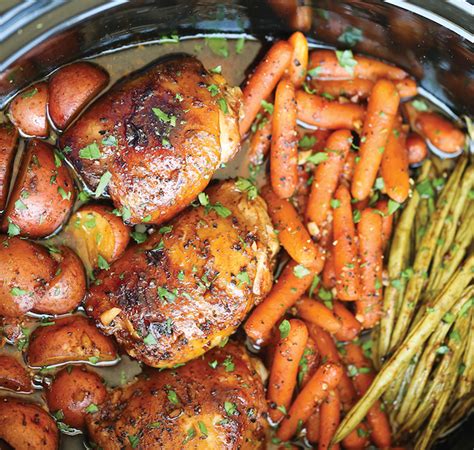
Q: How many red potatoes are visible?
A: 11